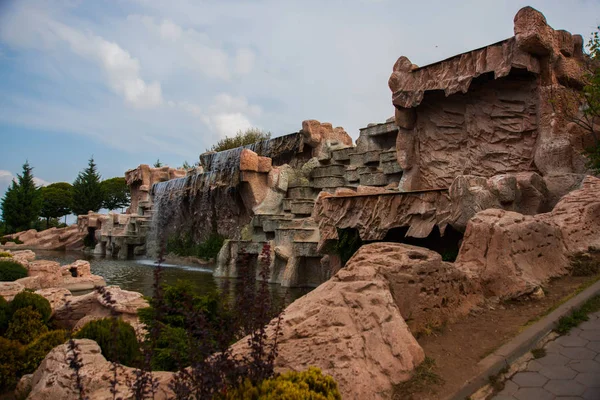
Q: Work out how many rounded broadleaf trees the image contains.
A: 2